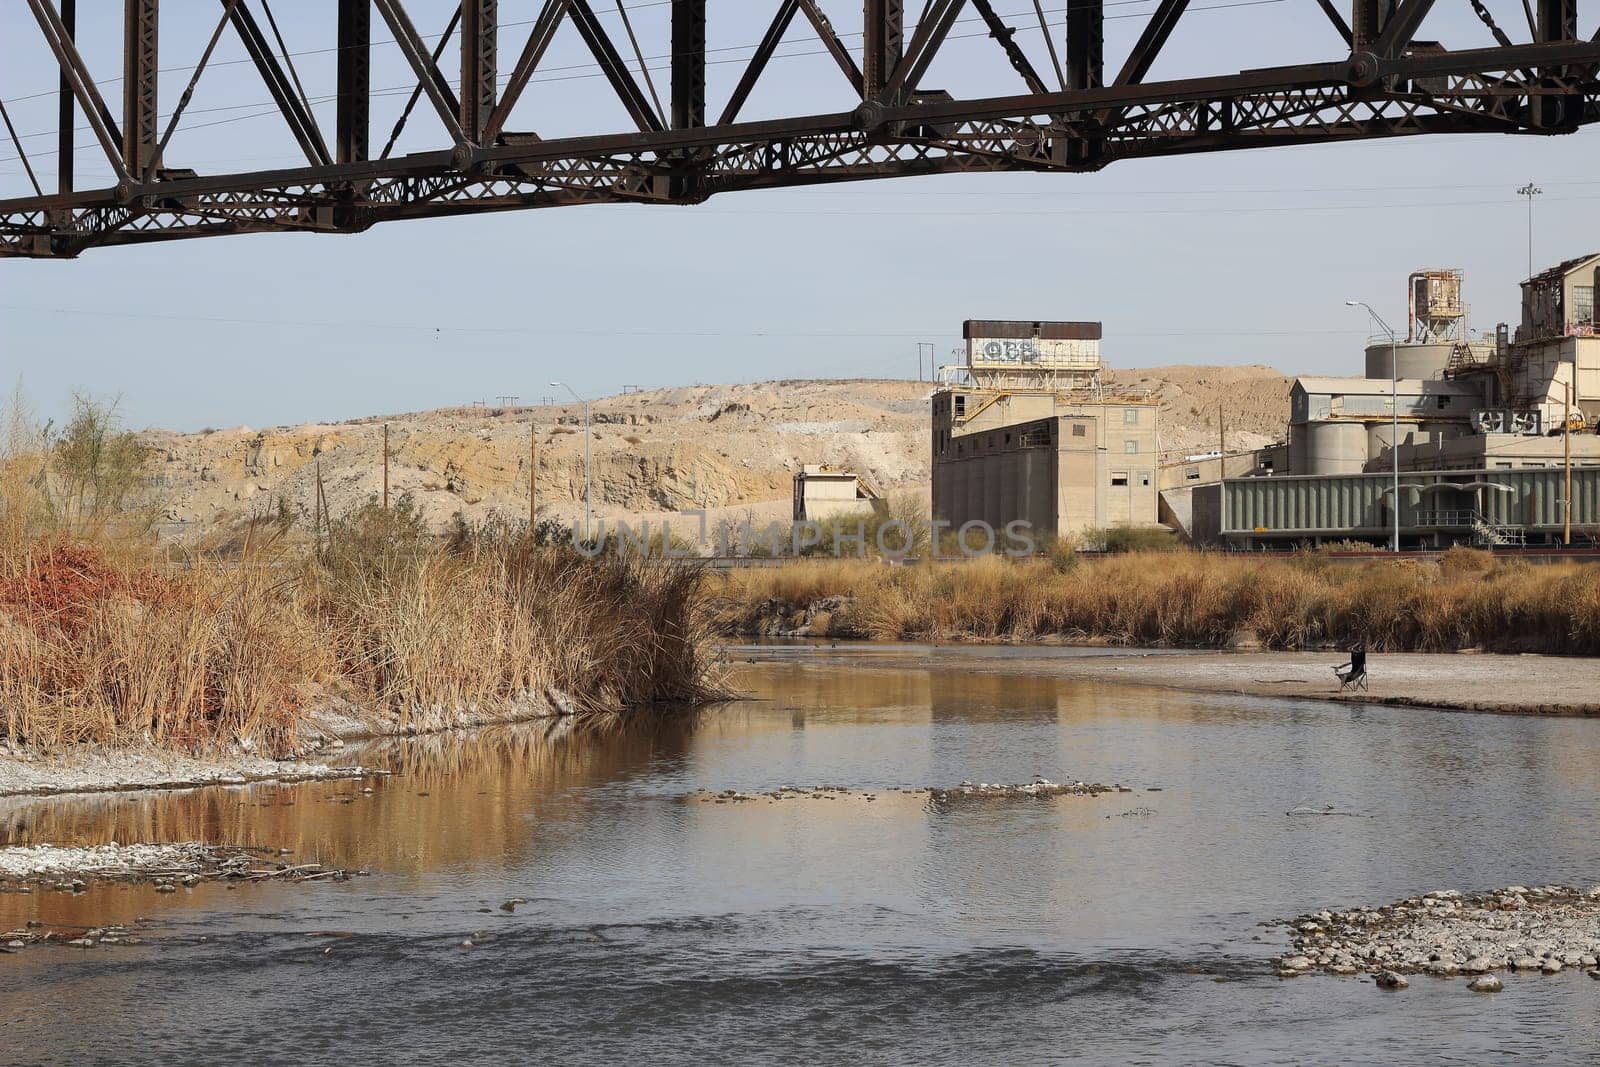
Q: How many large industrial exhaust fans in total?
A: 2